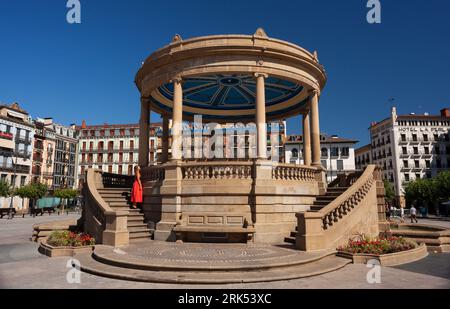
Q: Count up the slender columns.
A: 6